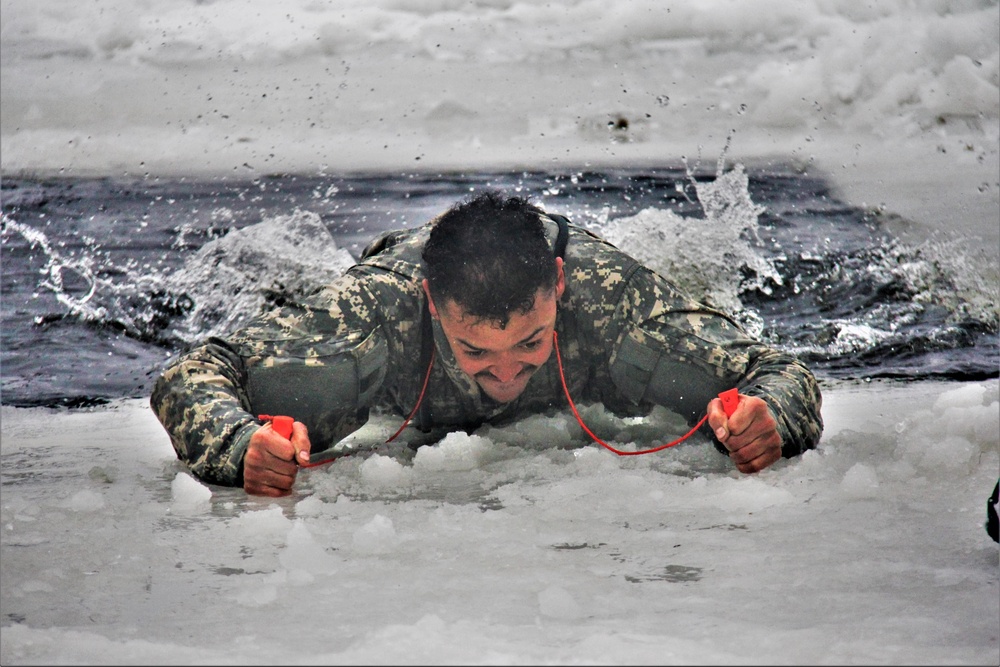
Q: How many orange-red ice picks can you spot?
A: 2